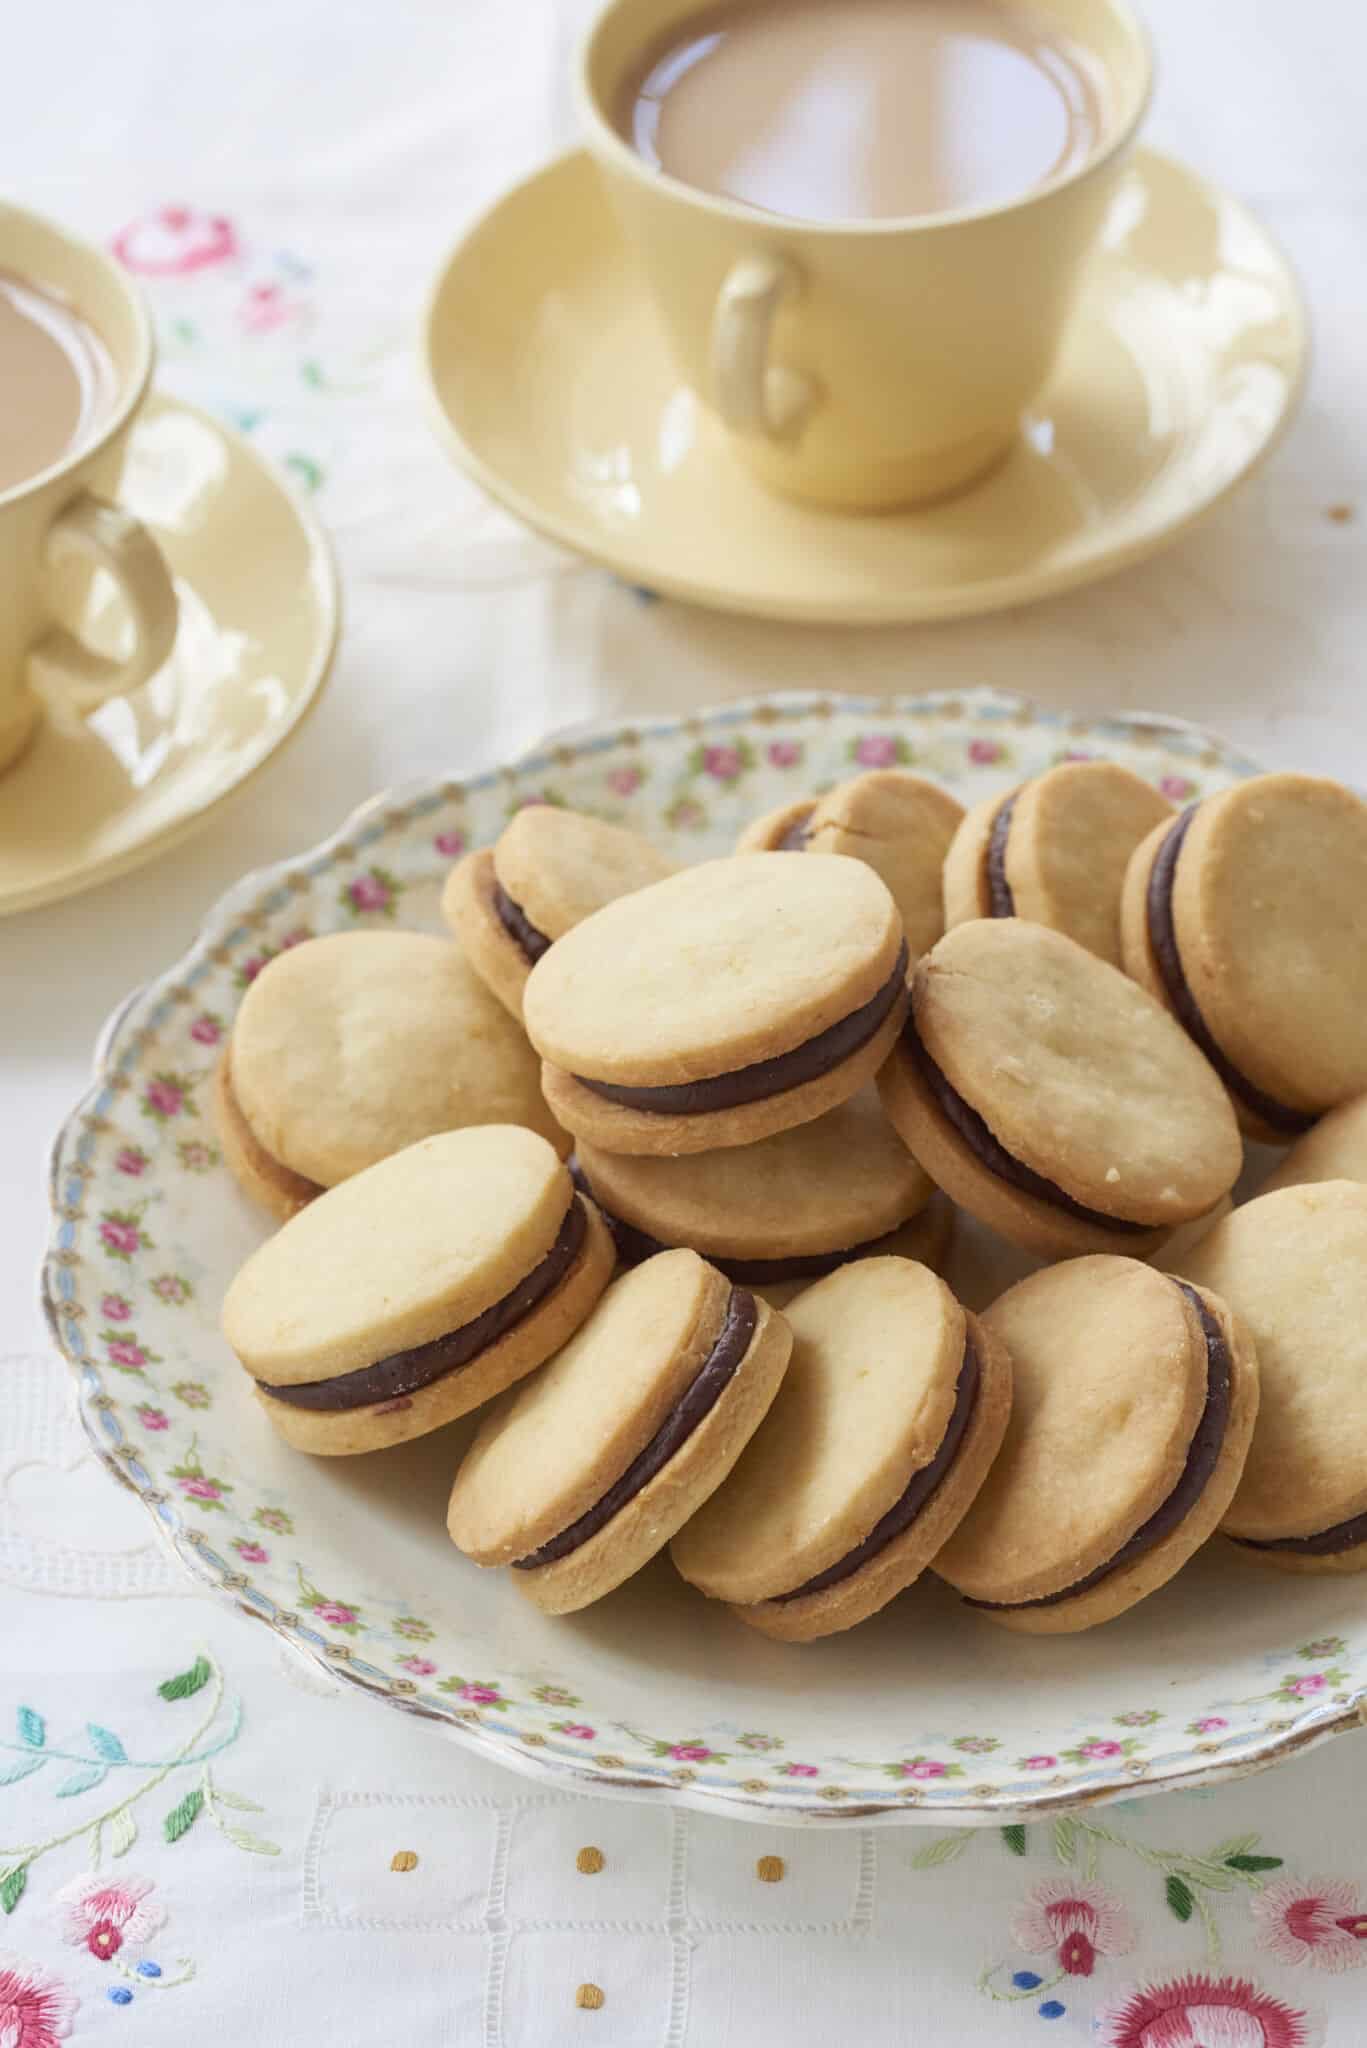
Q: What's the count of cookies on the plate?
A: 14